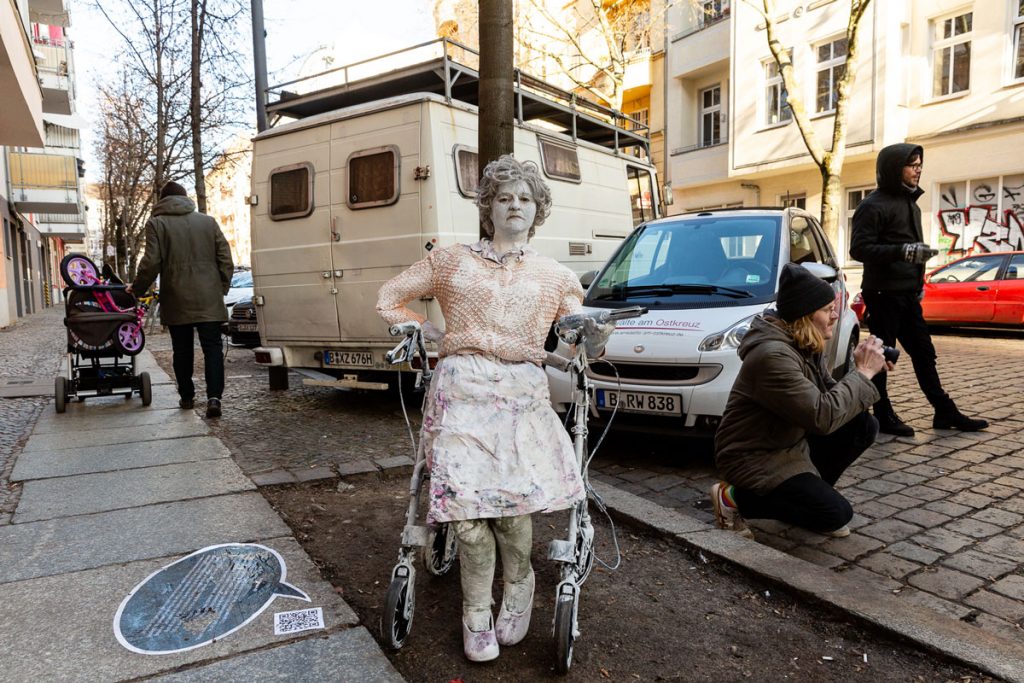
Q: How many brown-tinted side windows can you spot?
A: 2